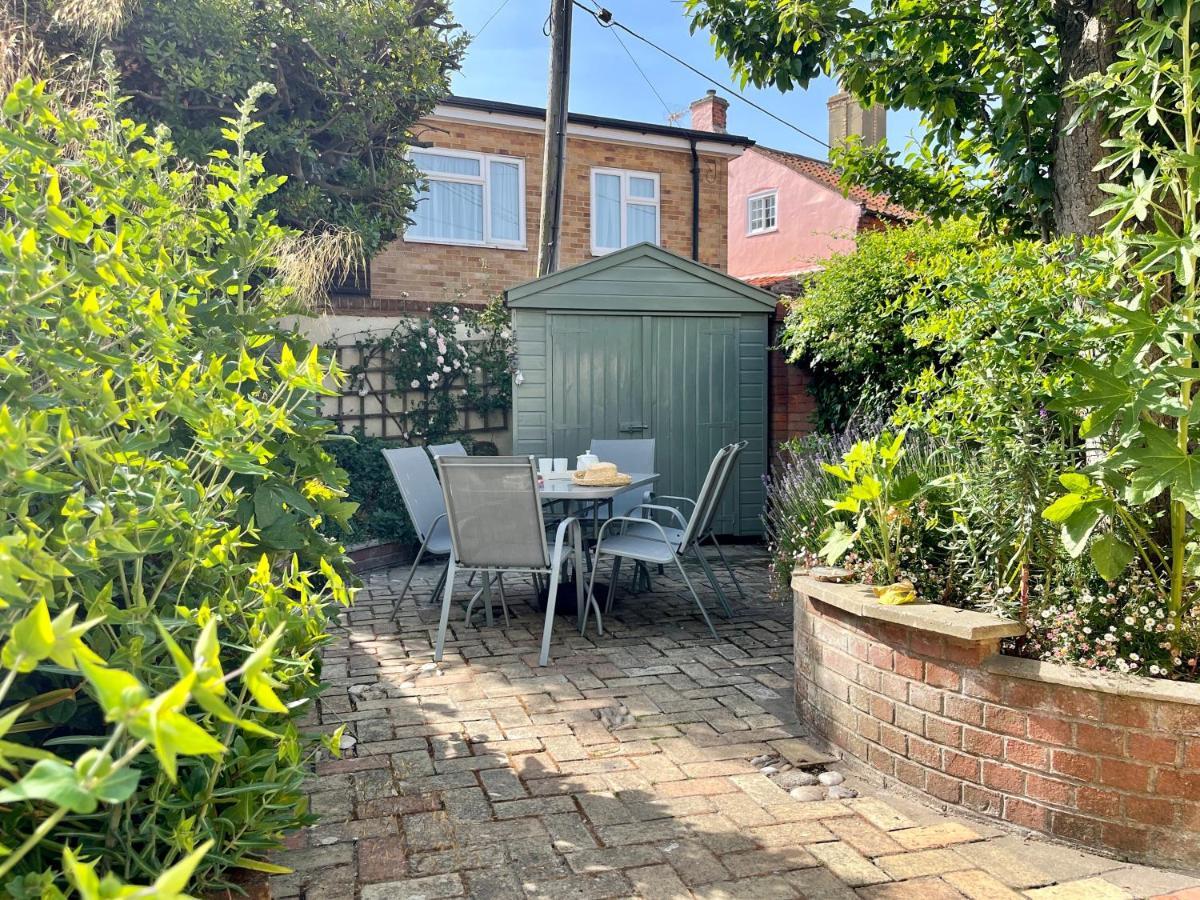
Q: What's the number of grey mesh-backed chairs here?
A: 6